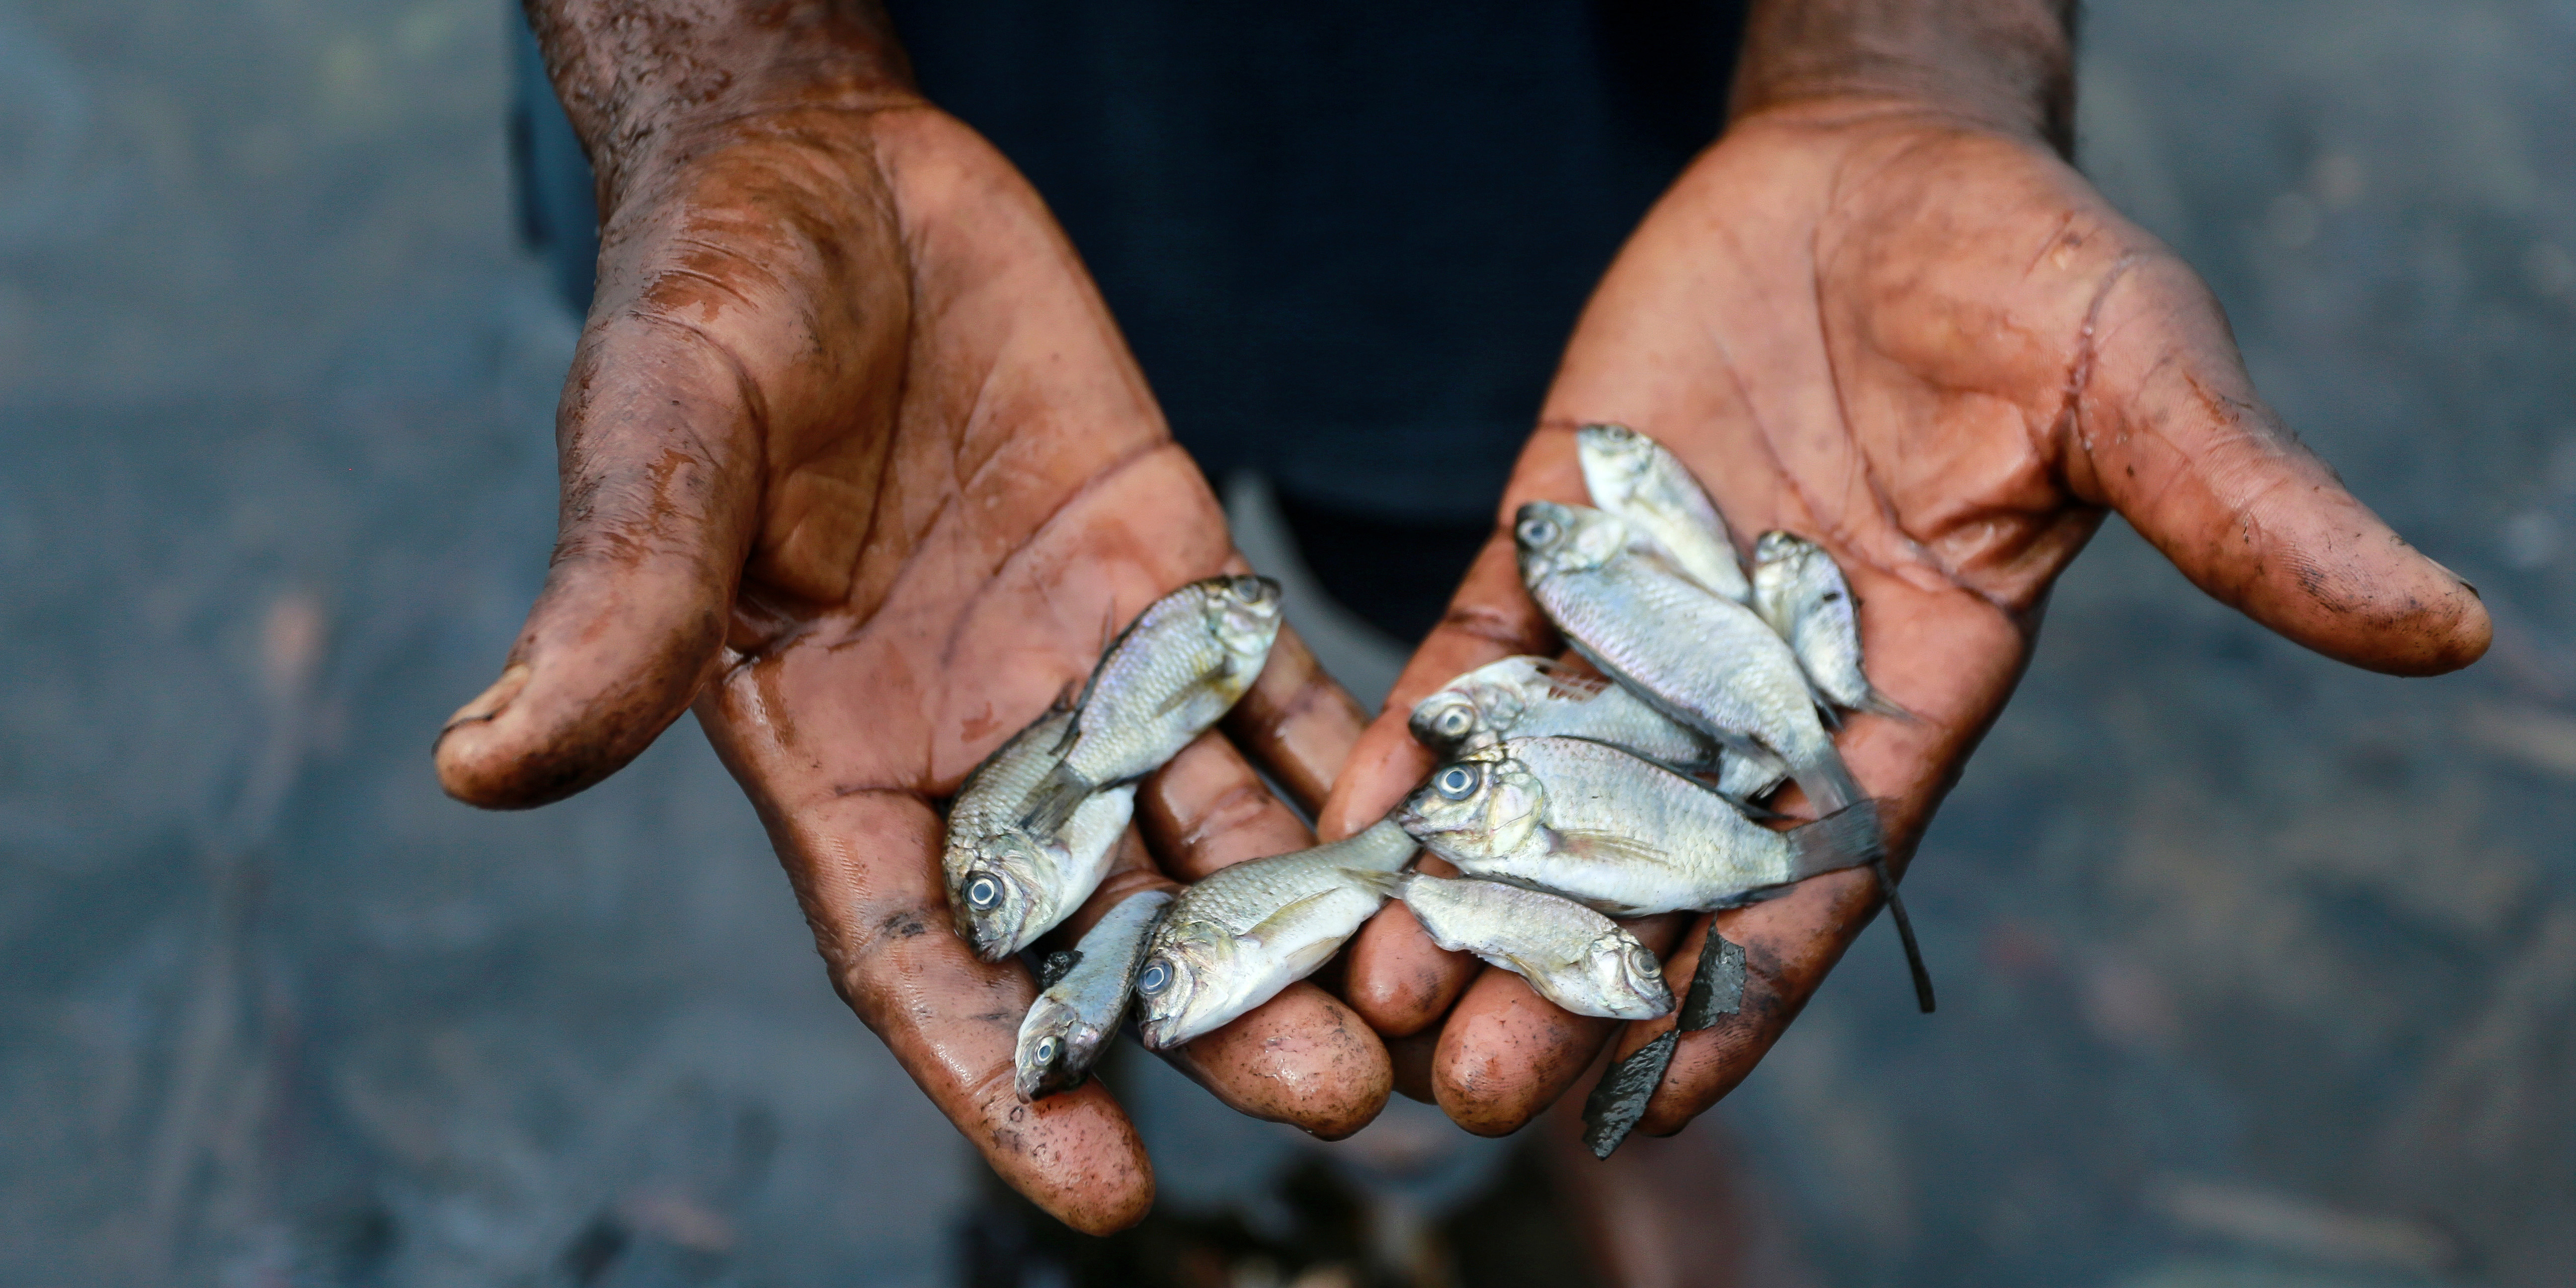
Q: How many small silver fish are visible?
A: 10